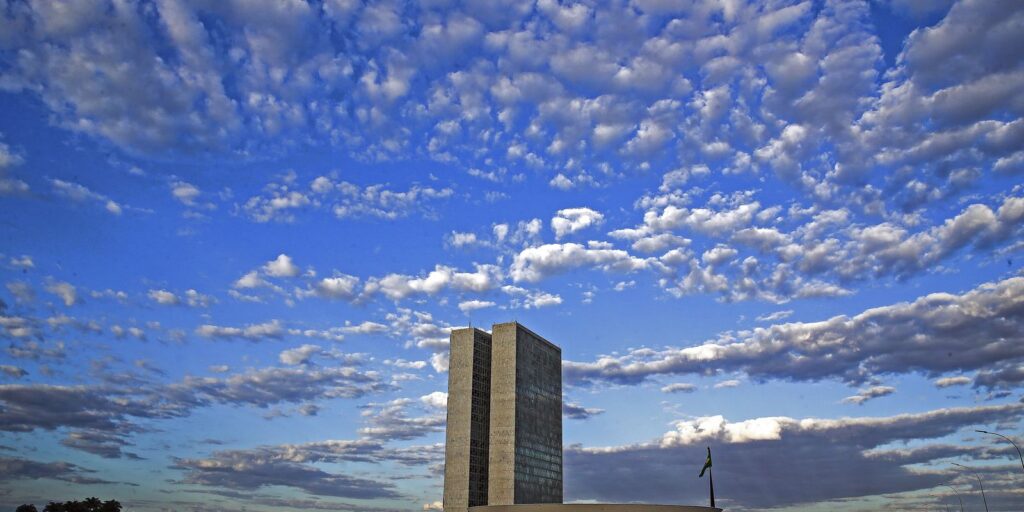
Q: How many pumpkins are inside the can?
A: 0